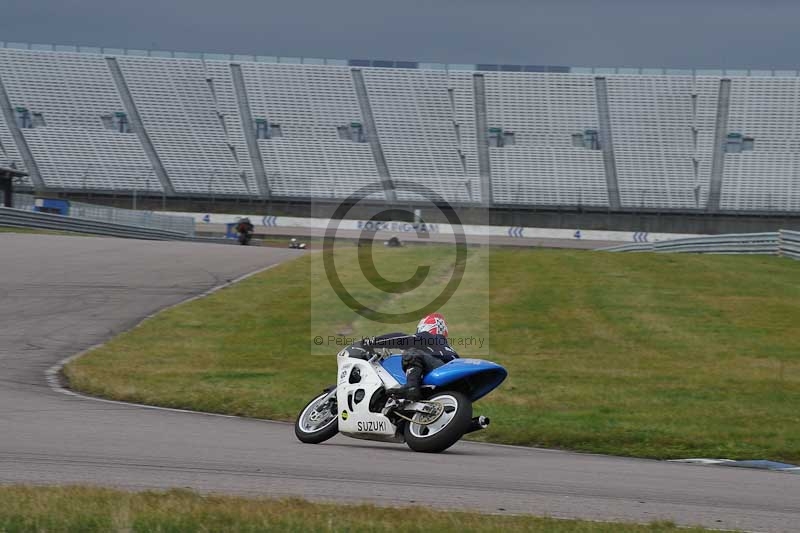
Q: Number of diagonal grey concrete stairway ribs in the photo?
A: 7